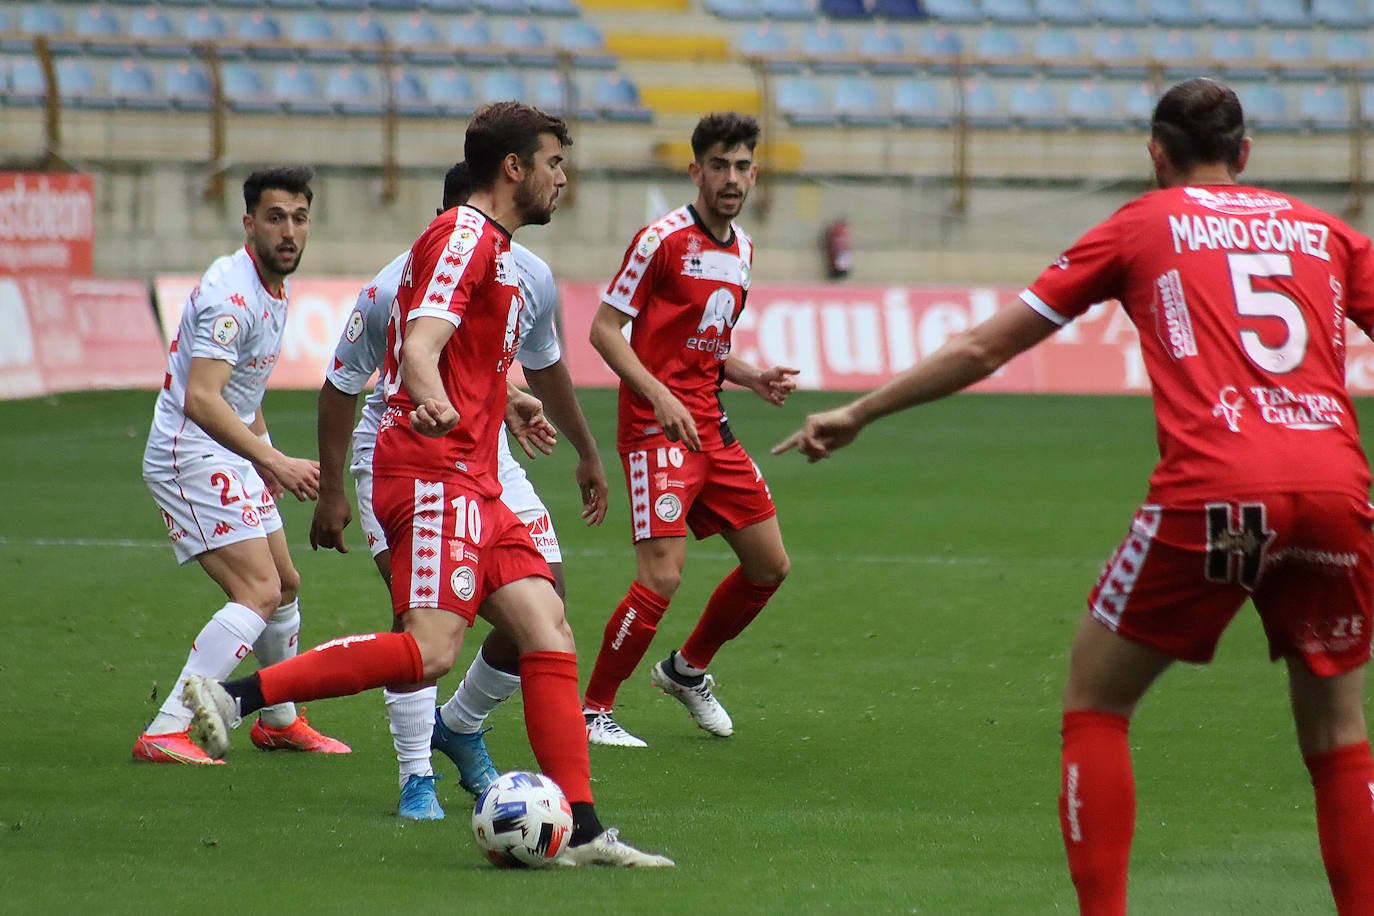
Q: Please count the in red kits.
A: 3